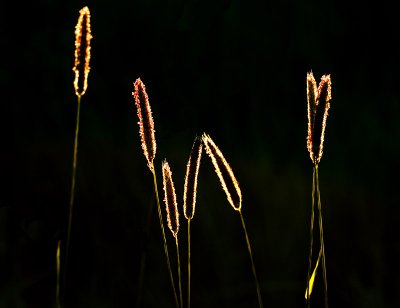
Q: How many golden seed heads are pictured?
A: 7